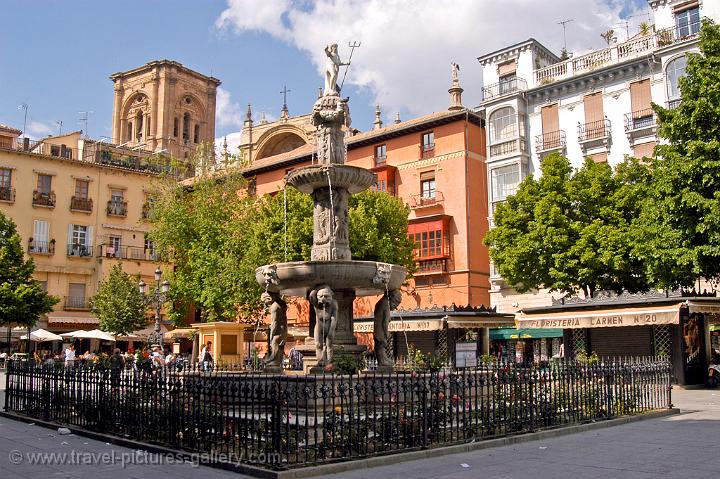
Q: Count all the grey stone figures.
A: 3